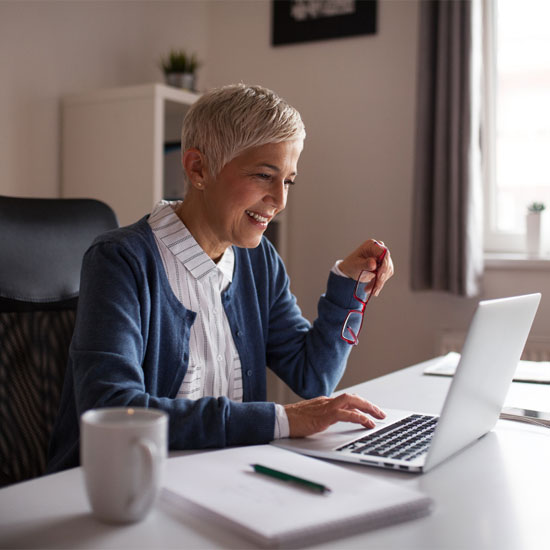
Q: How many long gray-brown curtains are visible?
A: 1